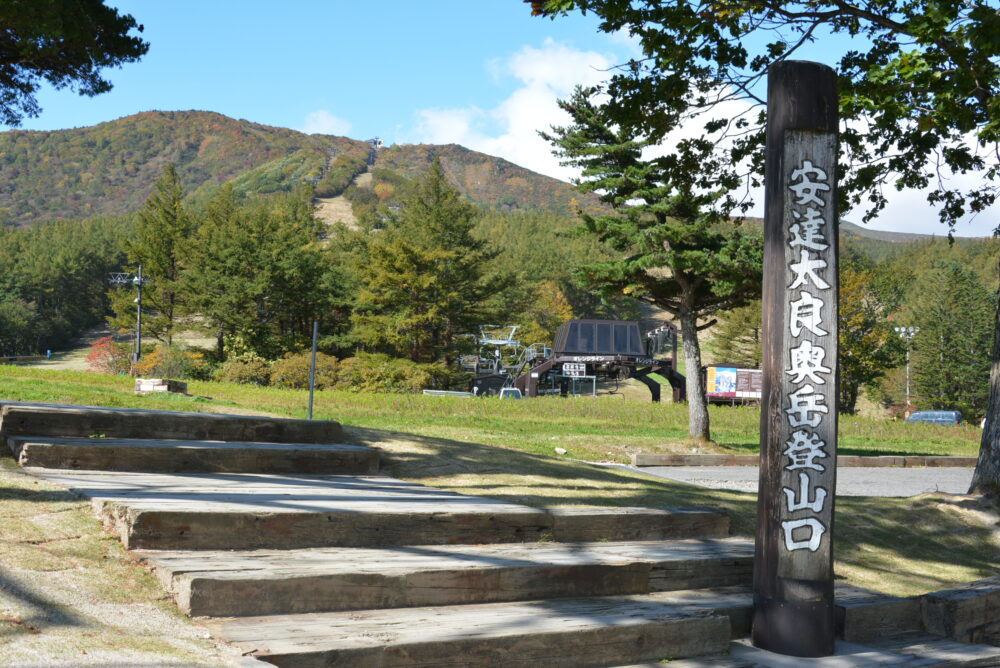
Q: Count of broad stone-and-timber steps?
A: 5